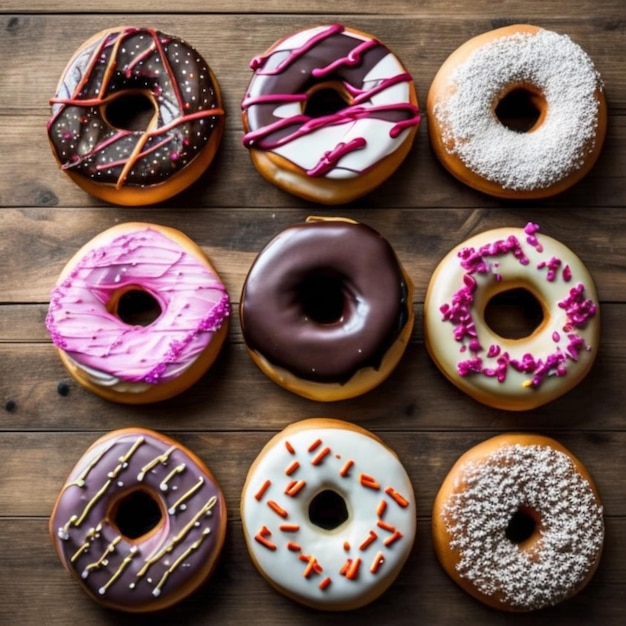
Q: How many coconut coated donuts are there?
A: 2